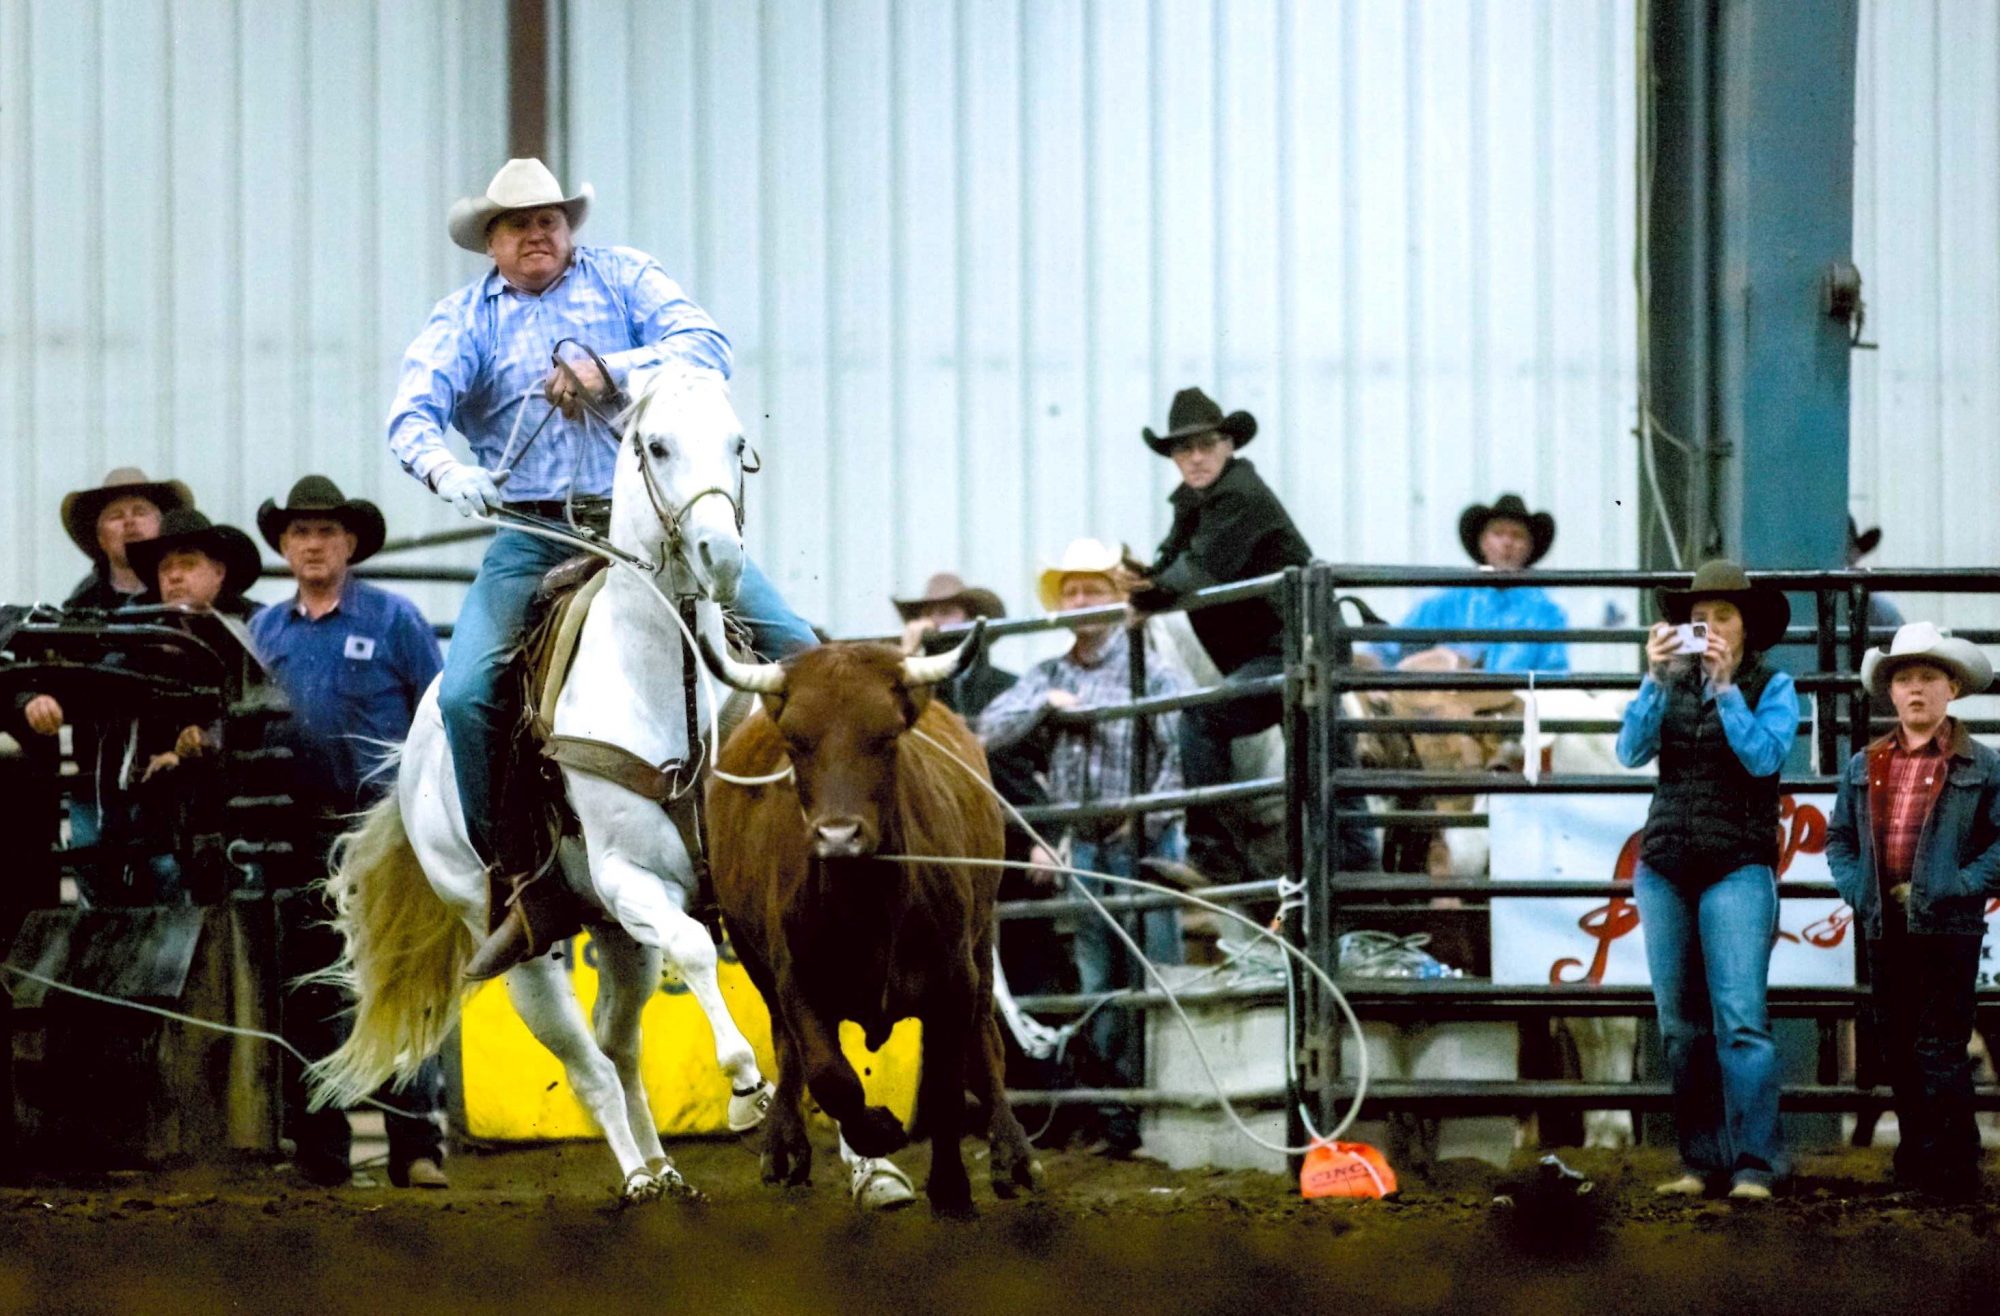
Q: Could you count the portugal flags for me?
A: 0